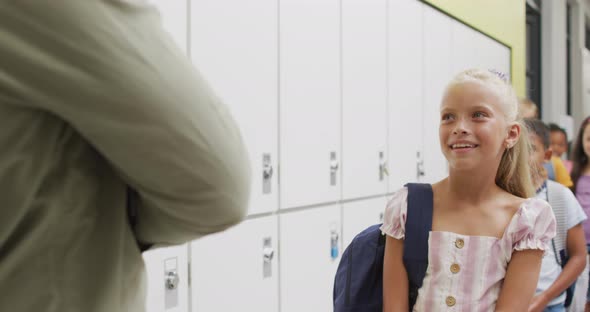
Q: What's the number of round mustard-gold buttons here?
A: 3